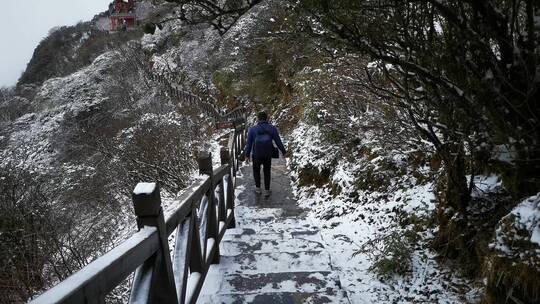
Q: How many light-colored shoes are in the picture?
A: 2